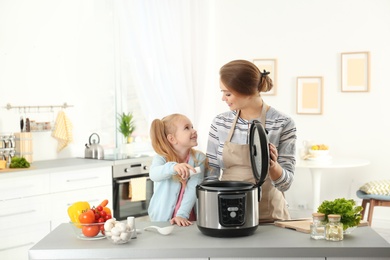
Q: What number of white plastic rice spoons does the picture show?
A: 1